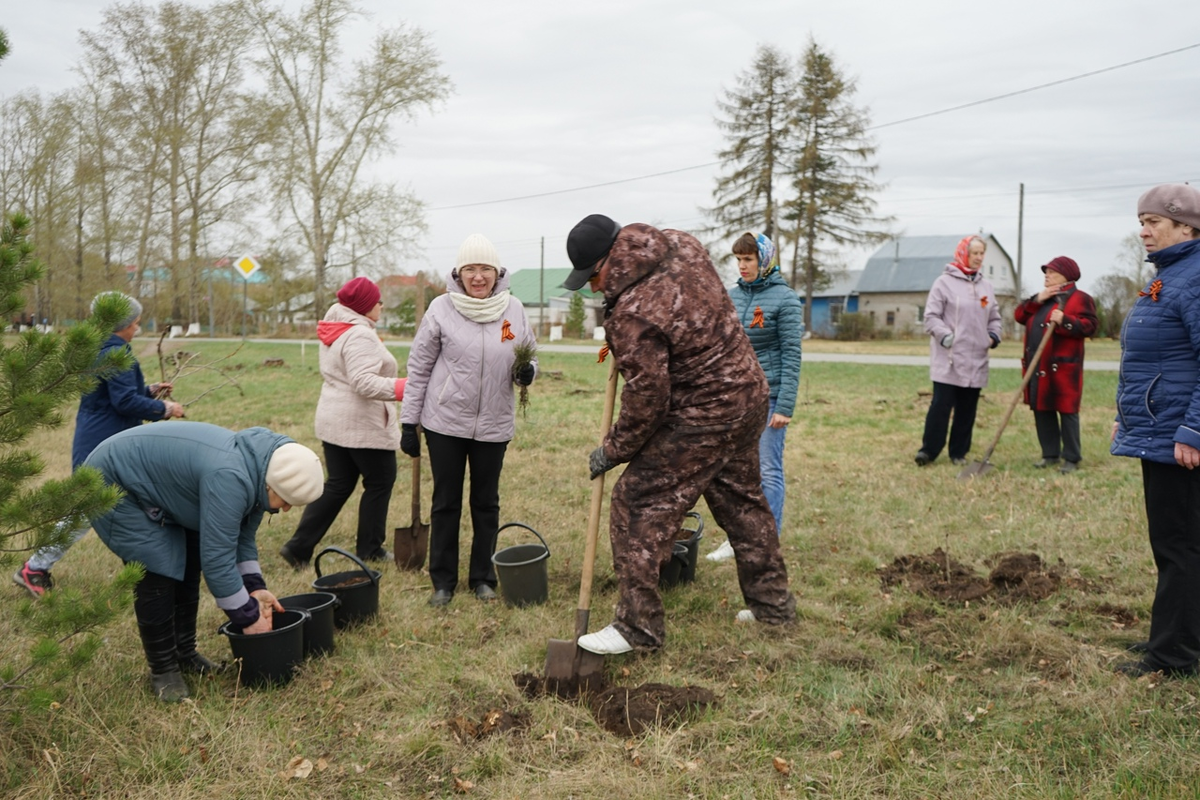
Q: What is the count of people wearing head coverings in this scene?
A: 9